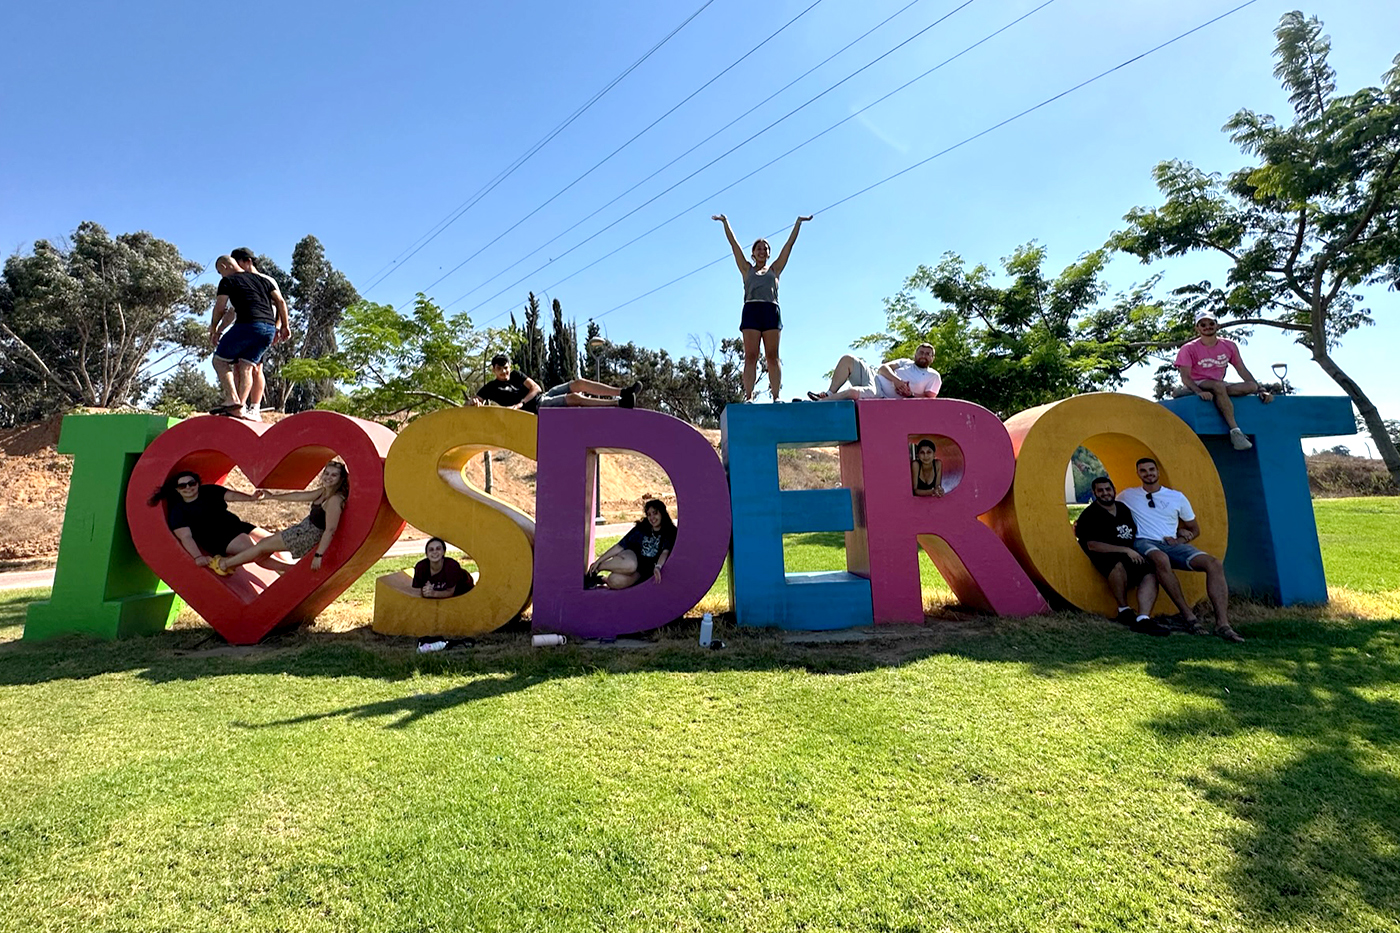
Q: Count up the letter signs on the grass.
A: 7